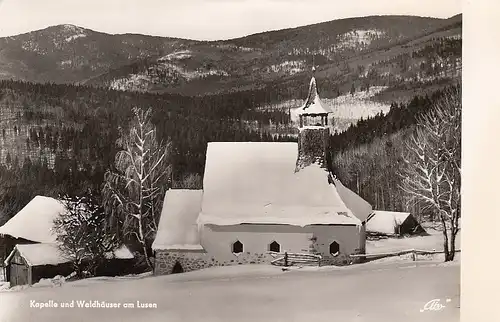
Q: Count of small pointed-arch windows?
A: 3